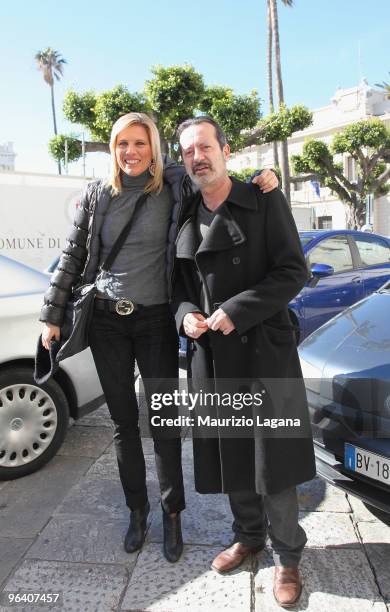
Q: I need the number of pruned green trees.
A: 2